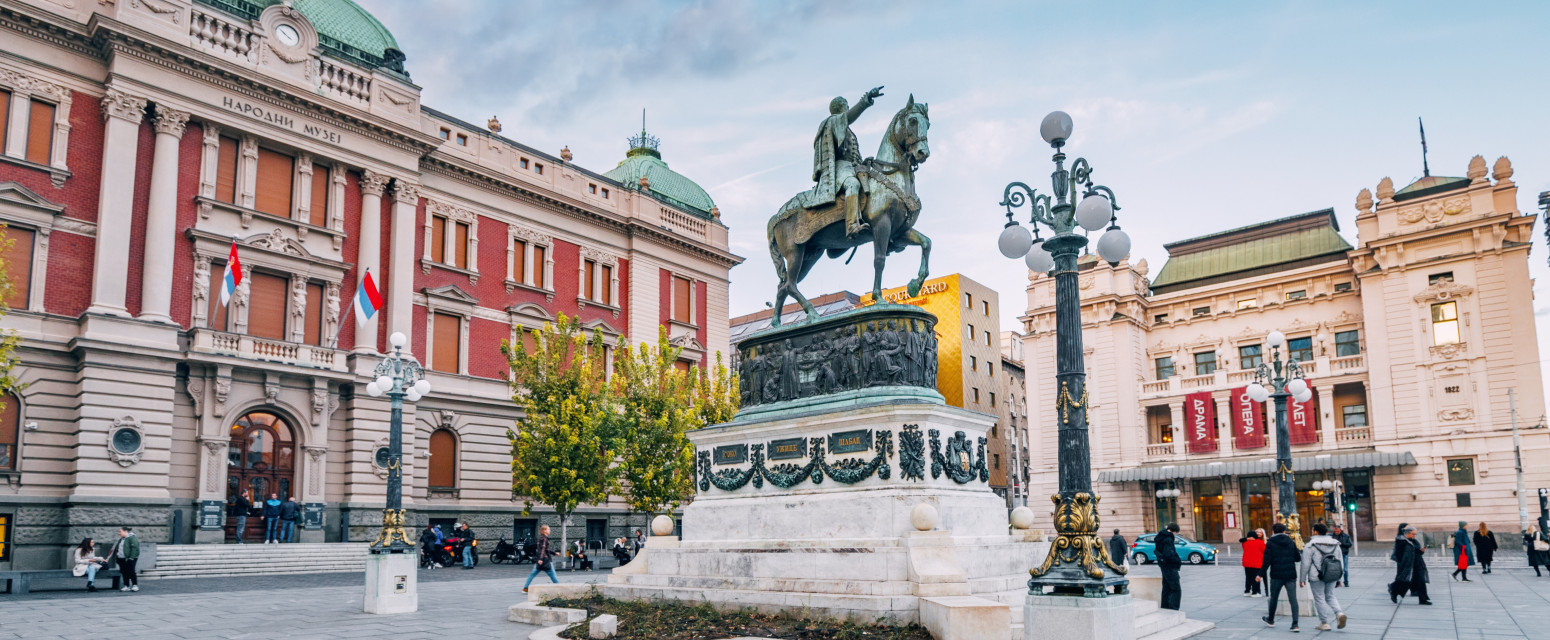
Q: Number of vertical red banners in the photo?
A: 3